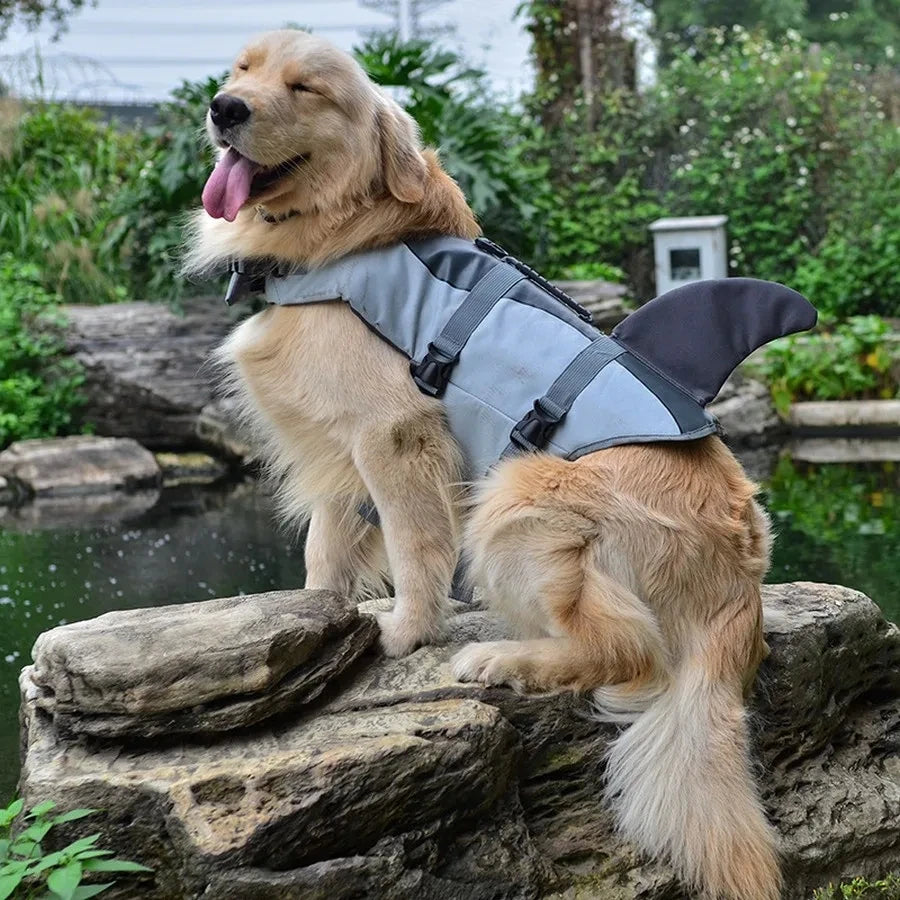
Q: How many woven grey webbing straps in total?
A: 2